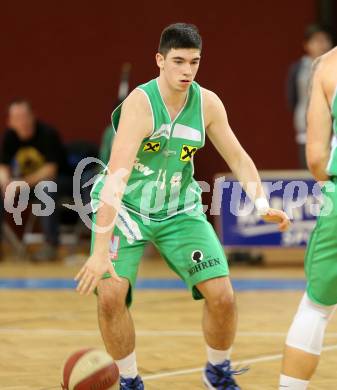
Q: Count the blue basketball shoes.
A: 2